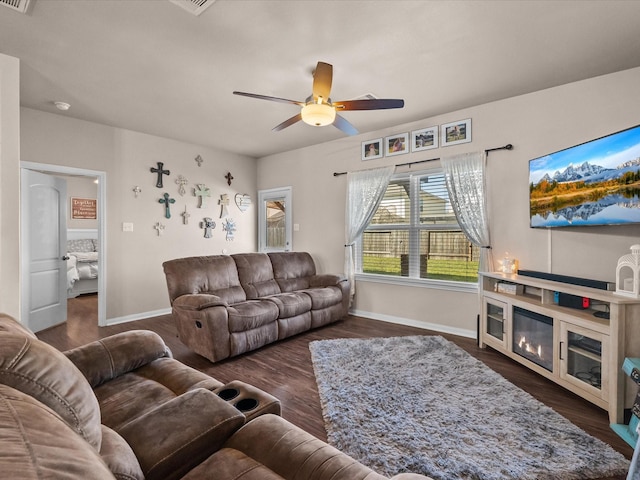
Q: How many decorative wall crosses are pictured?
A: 12